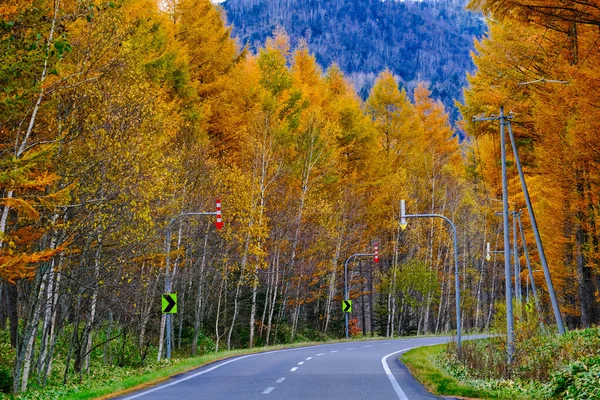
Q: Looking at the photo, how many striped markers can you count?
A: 2